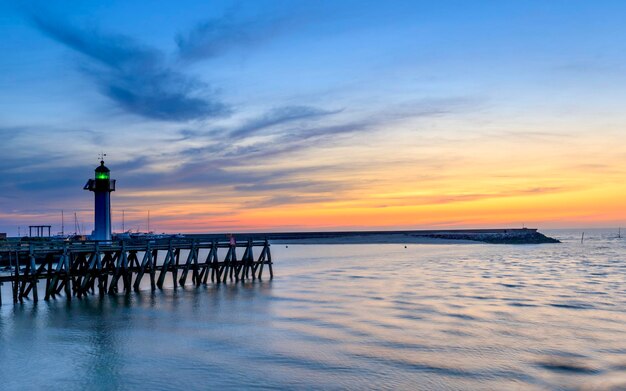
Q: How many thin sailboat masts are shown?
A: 4